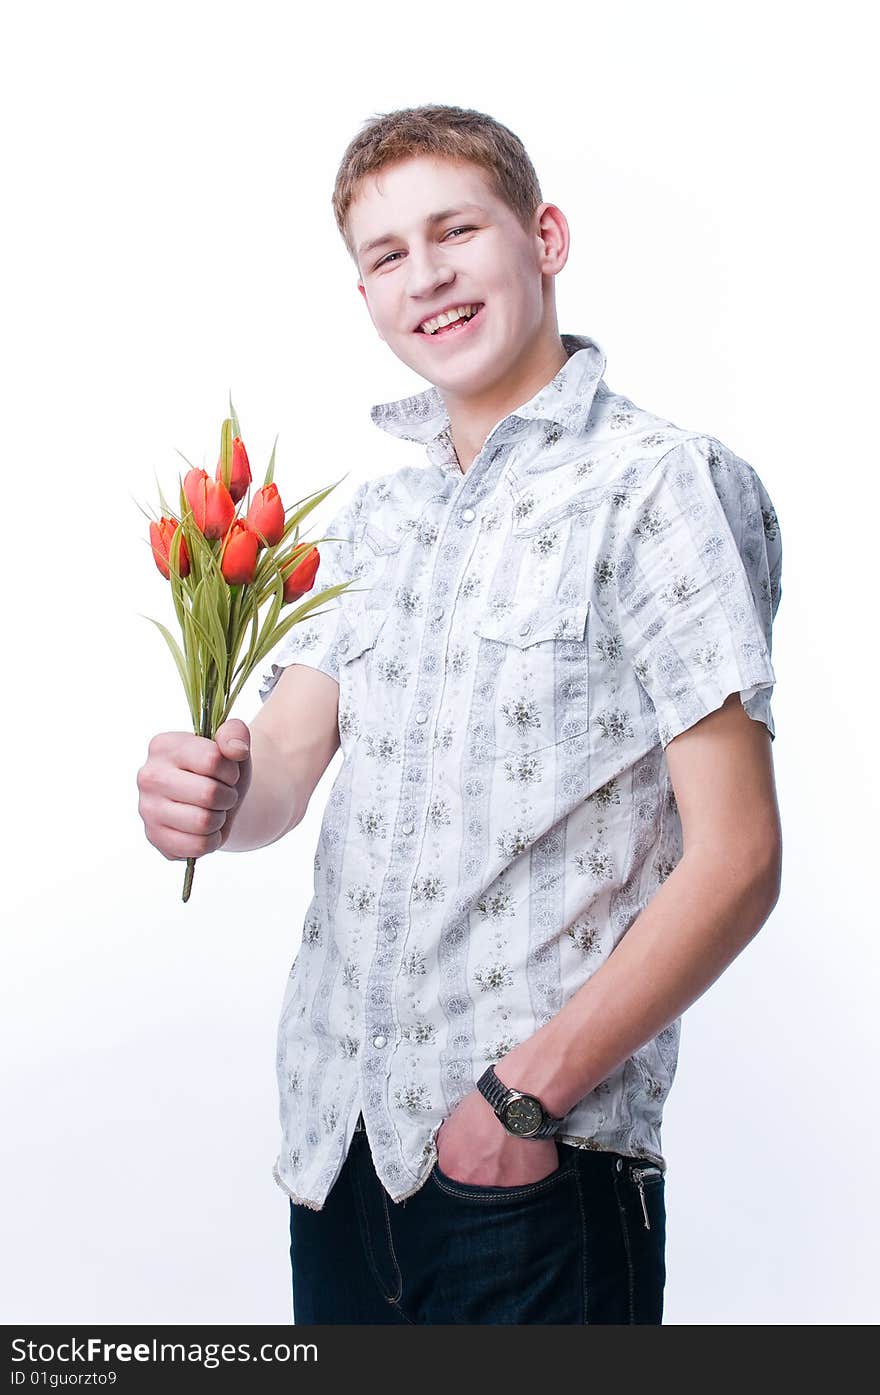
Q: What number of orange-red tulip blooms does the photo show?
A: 6